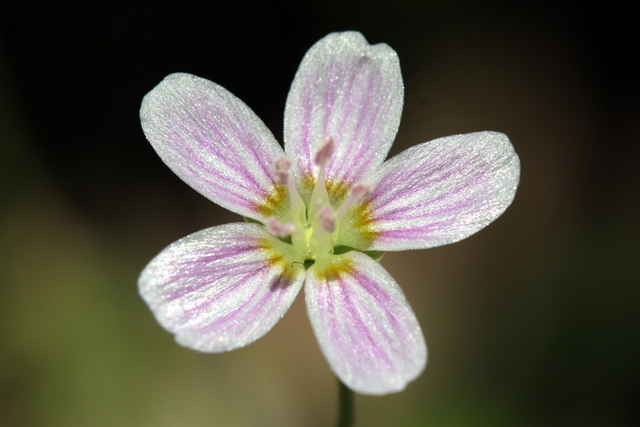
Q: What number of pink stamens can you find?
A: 5